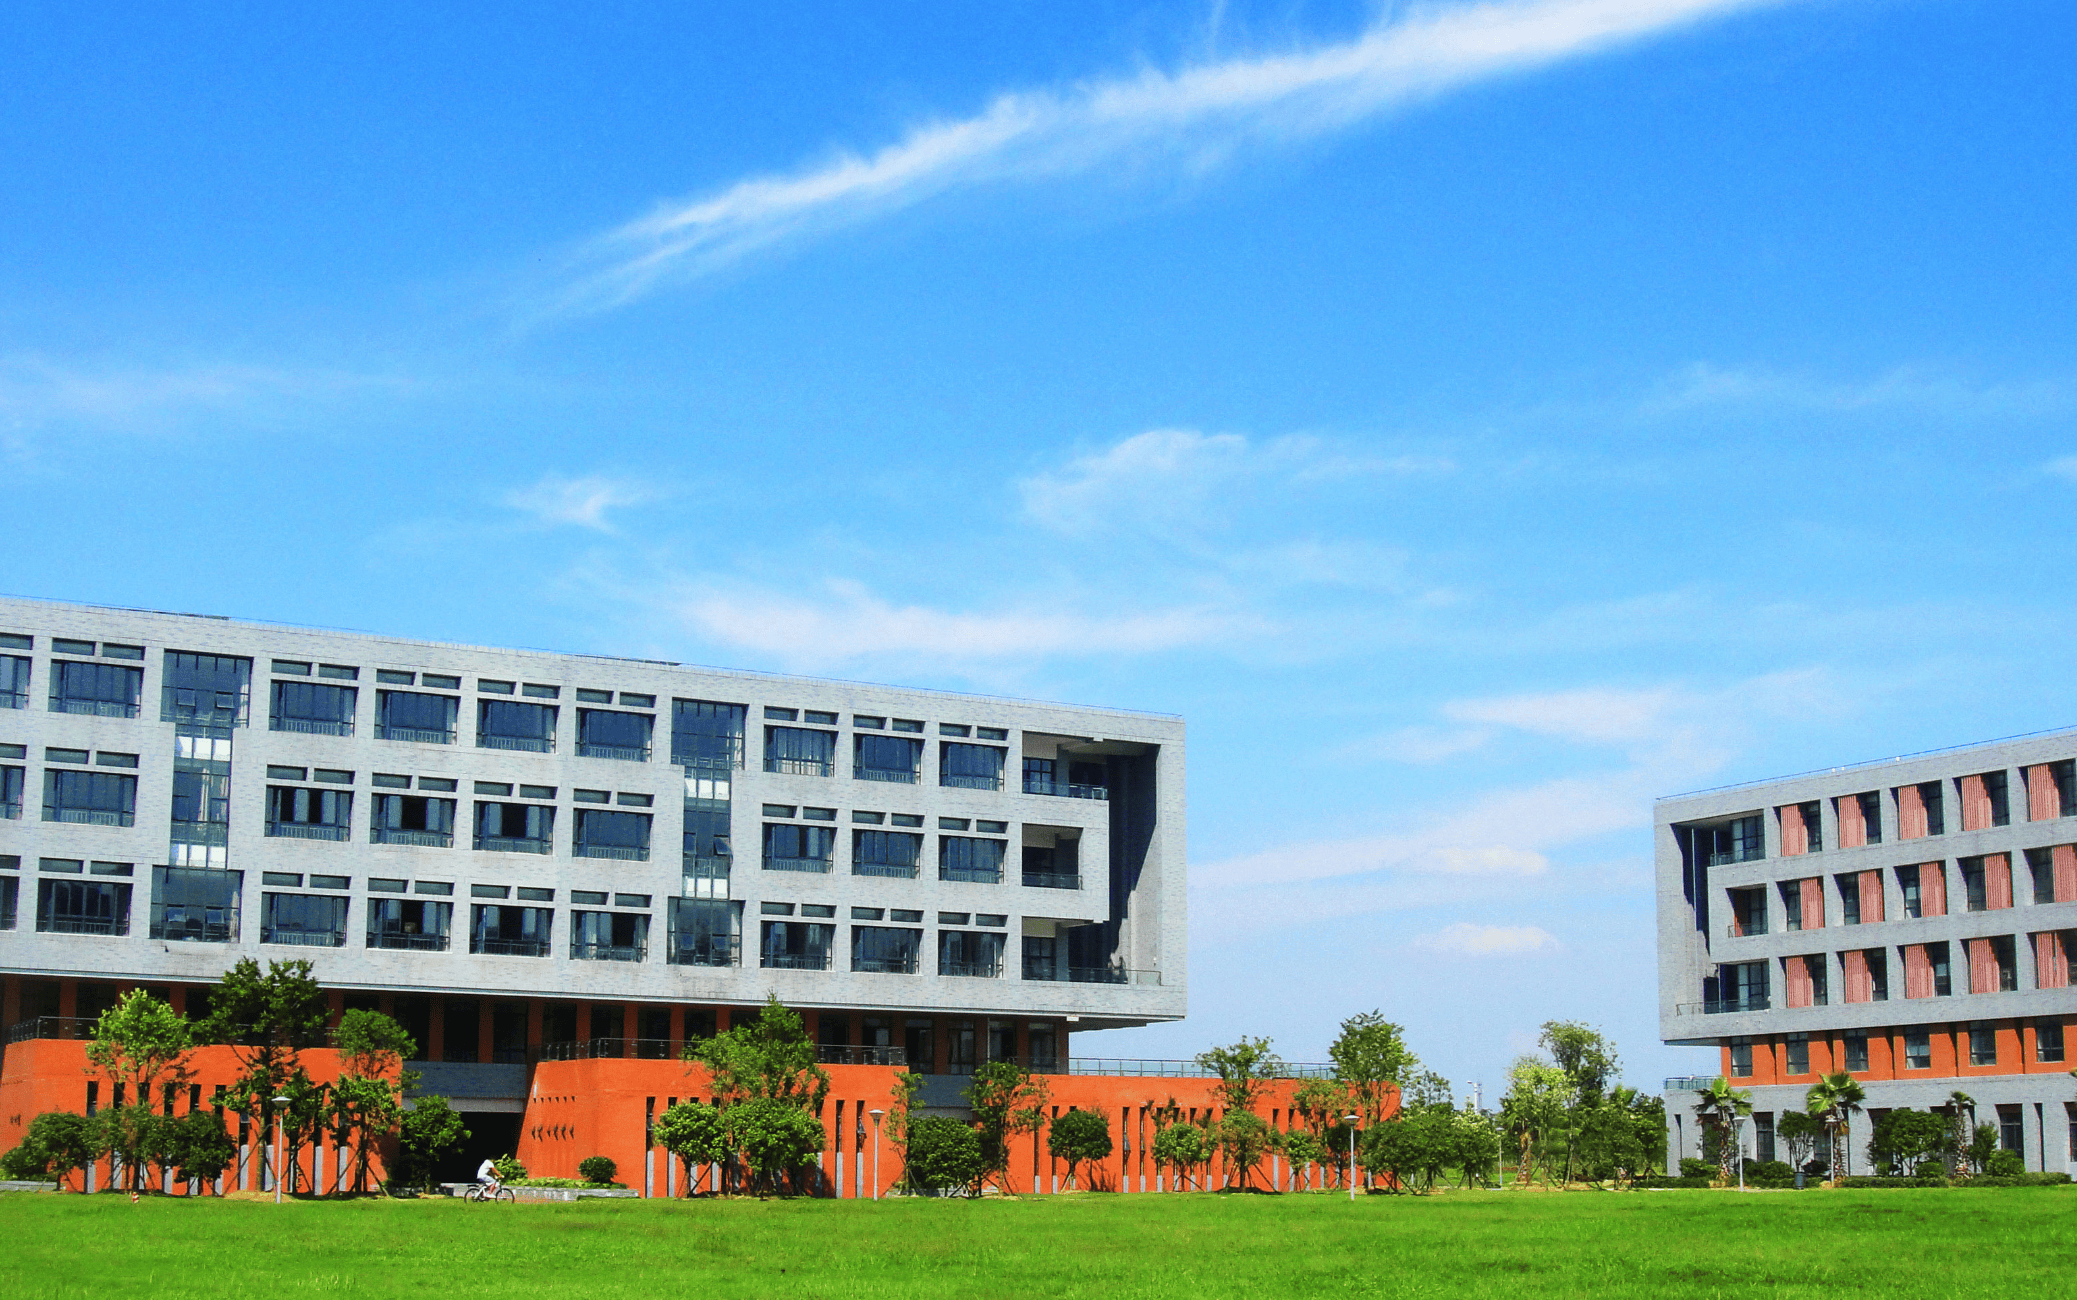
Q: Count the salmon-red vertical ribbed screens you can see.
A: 15